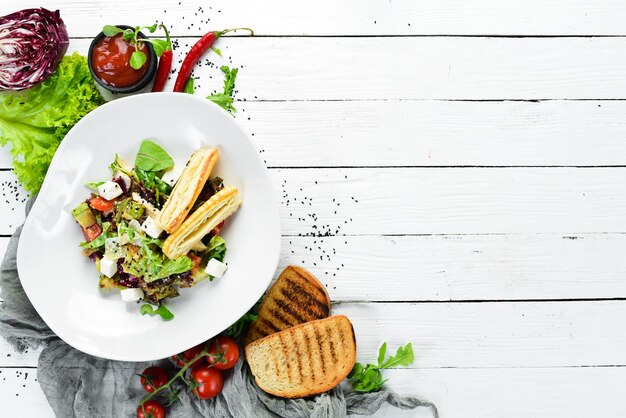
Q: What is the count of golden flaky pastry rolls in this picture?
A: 2